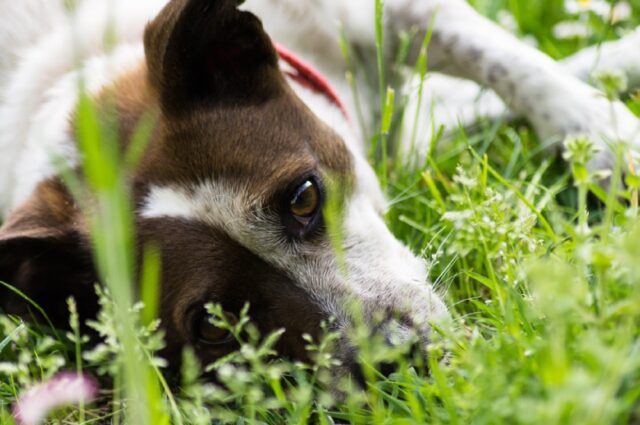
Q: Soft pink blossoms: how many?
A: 1